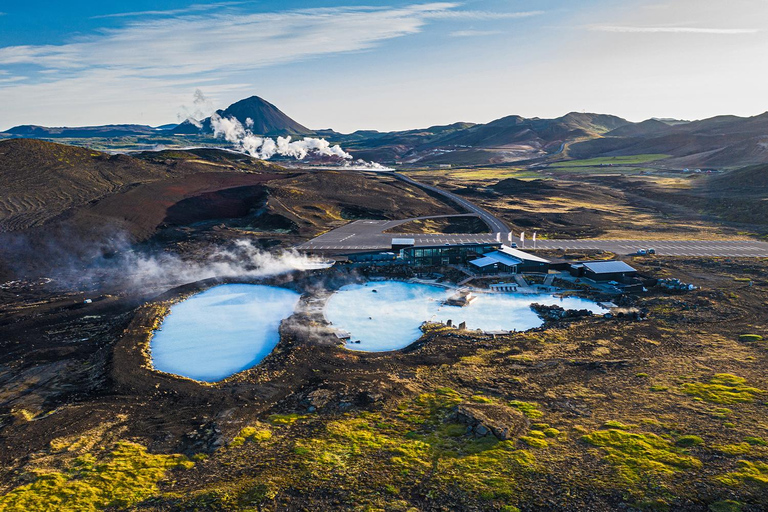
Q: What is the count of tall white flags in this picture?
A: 4